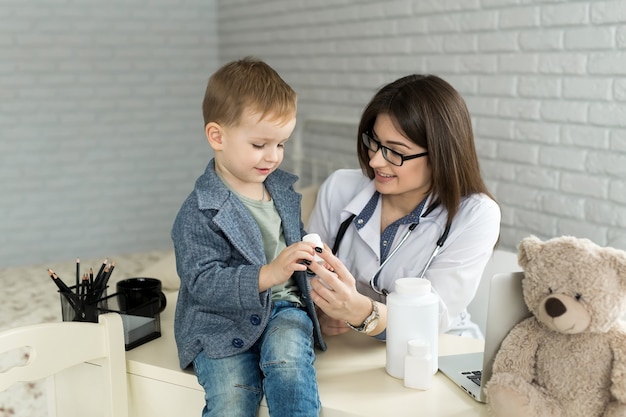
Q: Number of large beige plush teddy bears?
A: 1